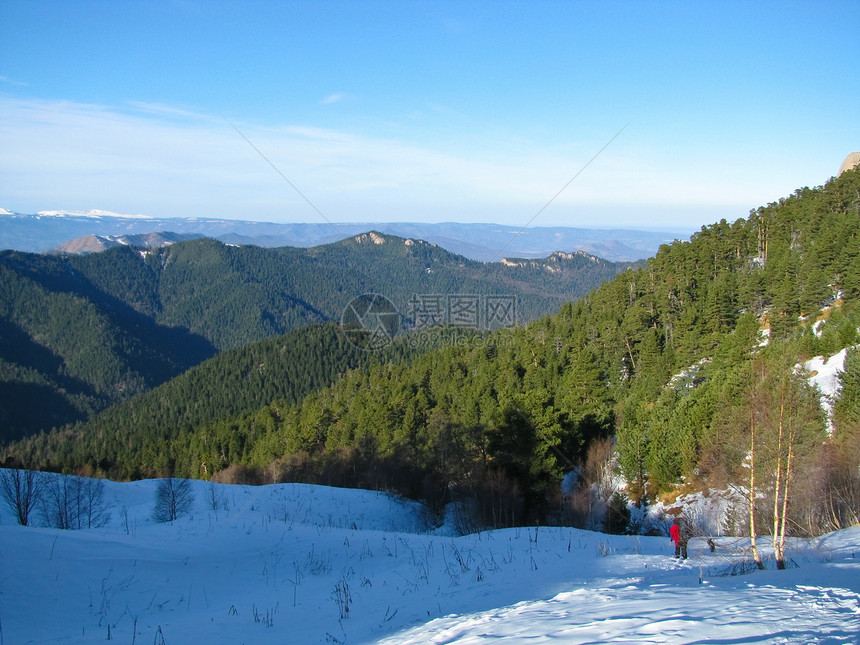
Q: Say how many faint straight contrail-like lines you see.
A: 2